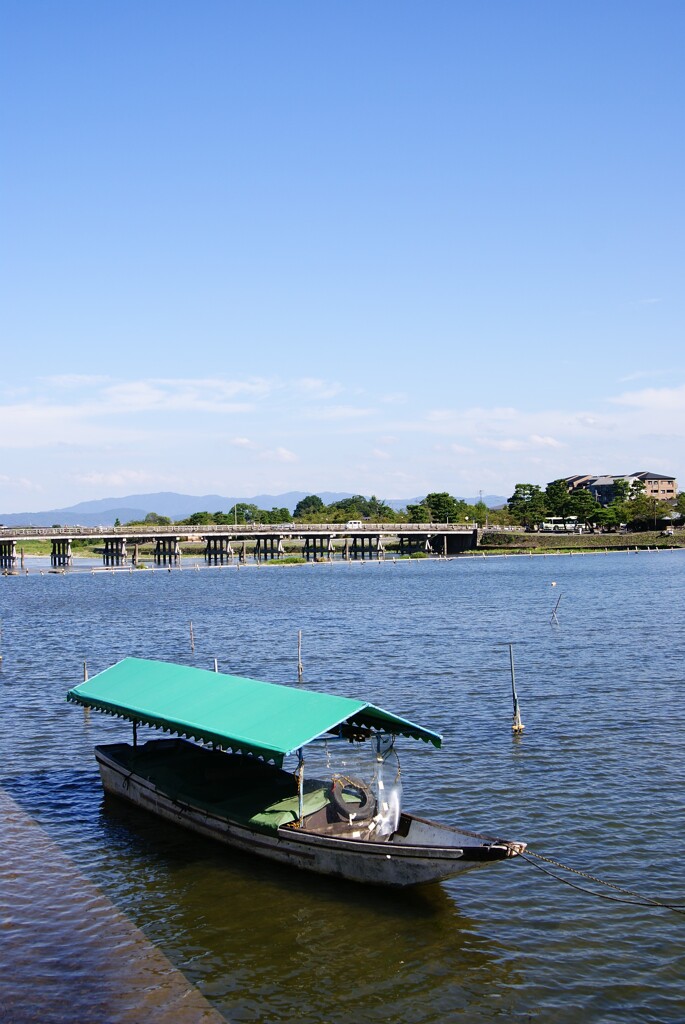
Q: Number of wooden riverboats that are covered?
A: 1